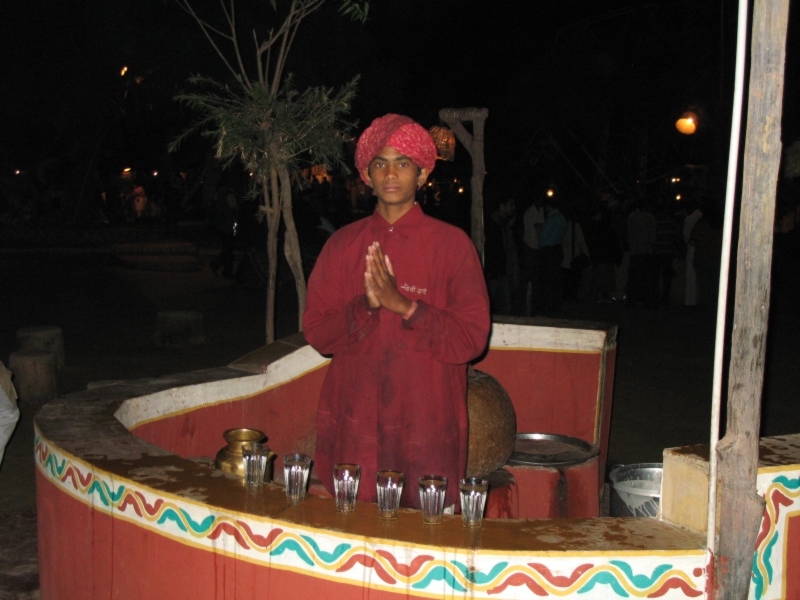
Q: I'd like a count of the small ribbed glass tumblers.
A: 6